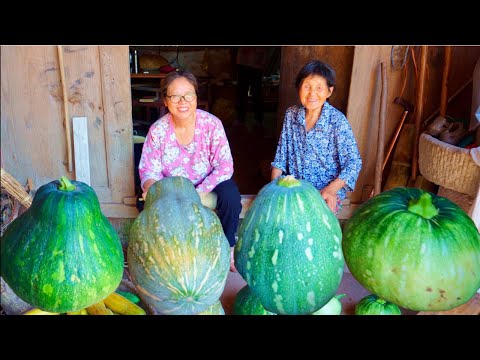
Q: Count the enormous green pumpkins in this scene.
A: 4